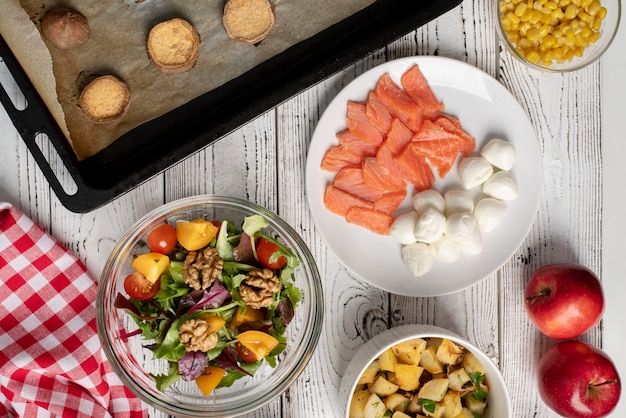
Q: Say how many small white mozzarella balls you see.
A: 12